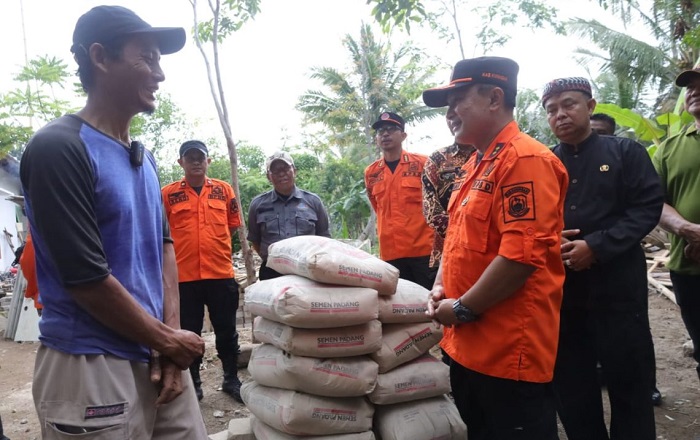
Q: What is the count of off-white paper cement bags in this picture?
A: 10